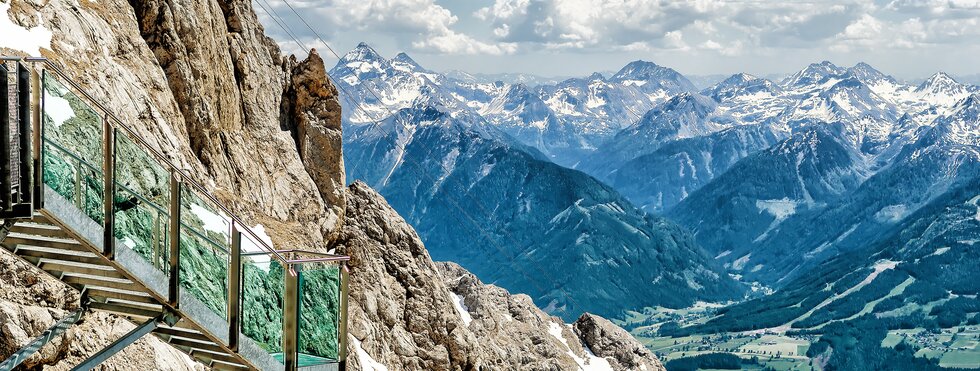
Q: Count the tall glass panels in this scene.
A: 5